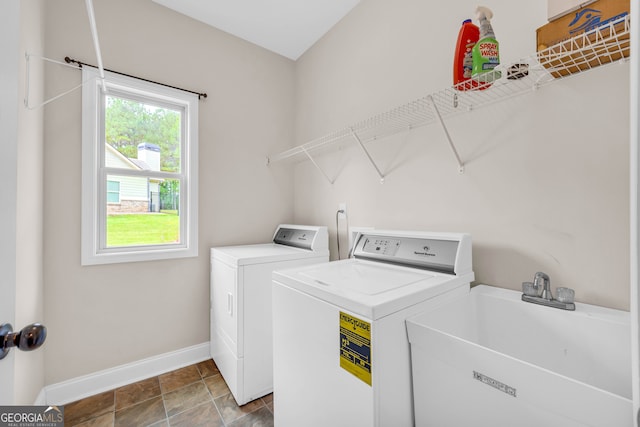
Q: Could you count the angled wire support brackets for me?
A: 3